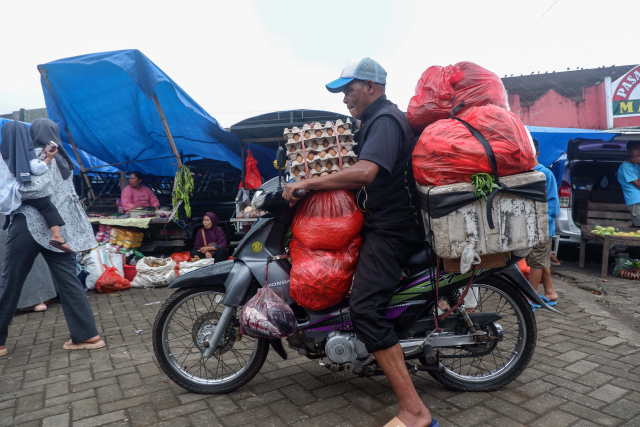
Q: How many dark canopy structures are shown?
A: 1